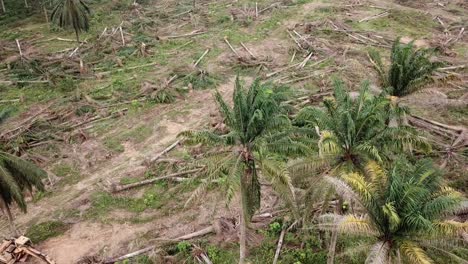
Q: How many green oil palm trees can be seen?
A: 6